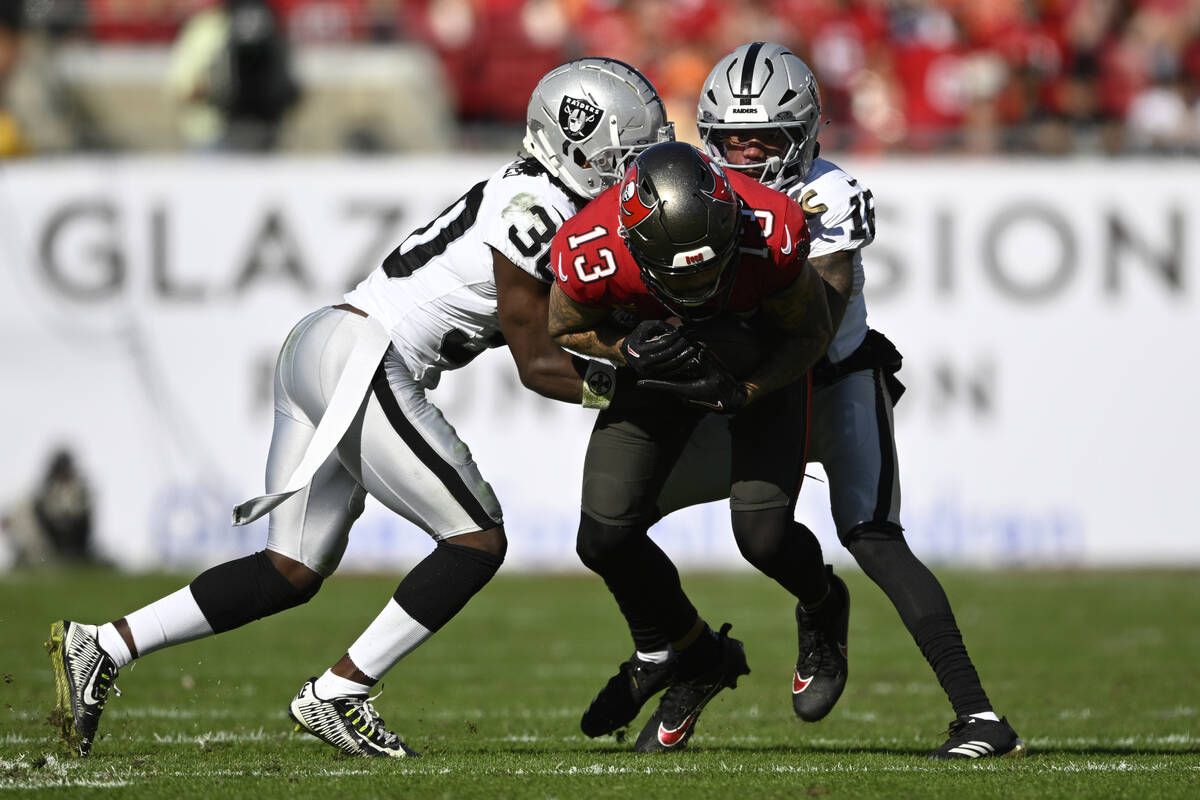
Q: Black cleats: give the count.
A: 4